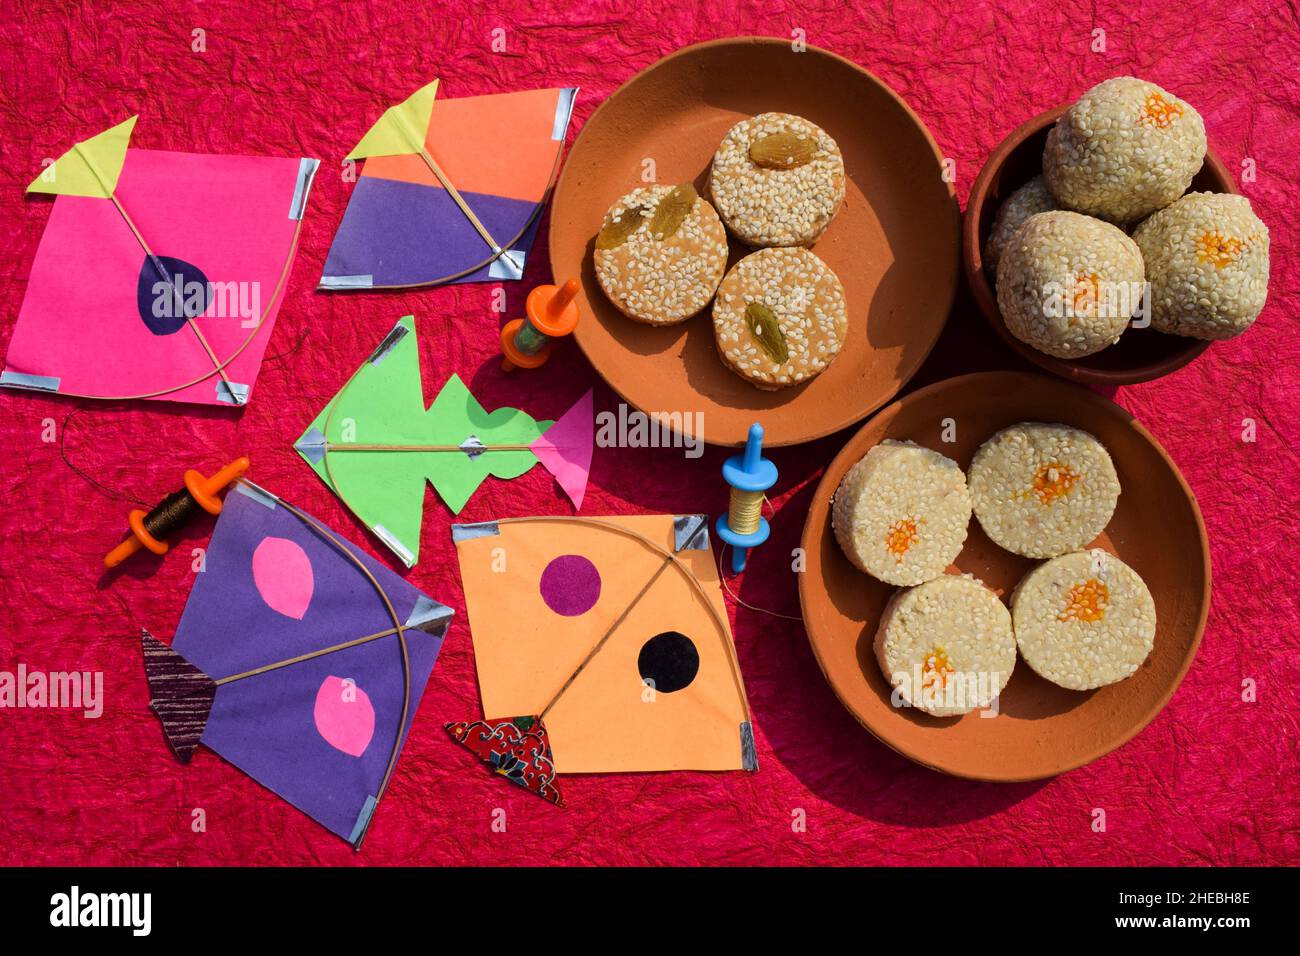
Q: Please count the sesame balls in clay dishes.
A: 4